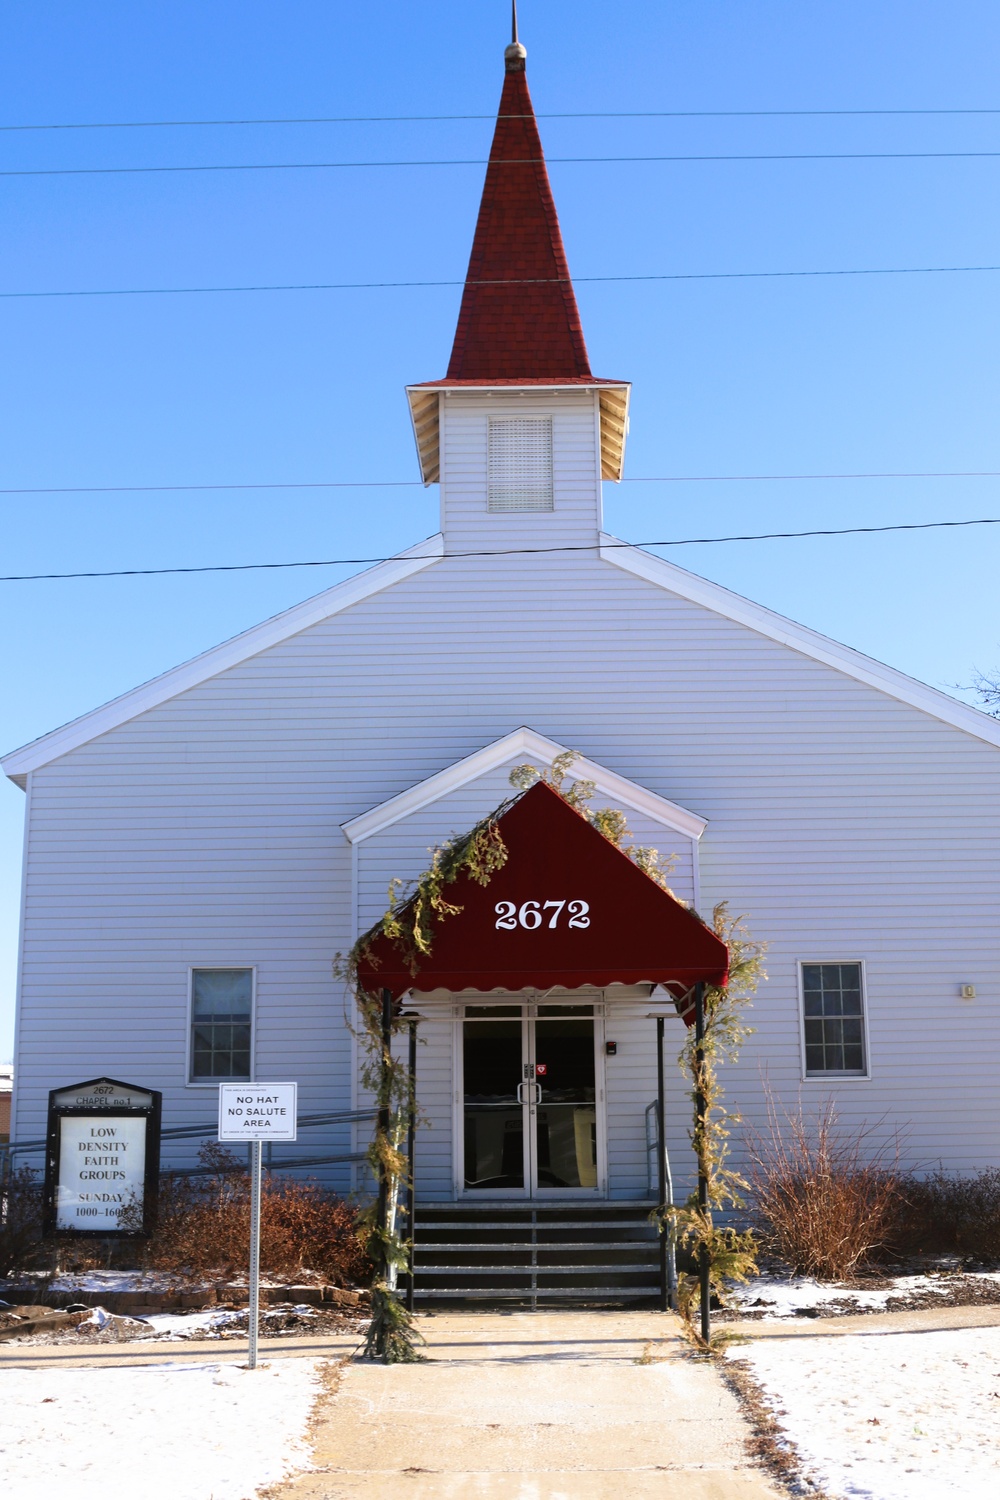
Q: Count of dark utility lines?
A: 5